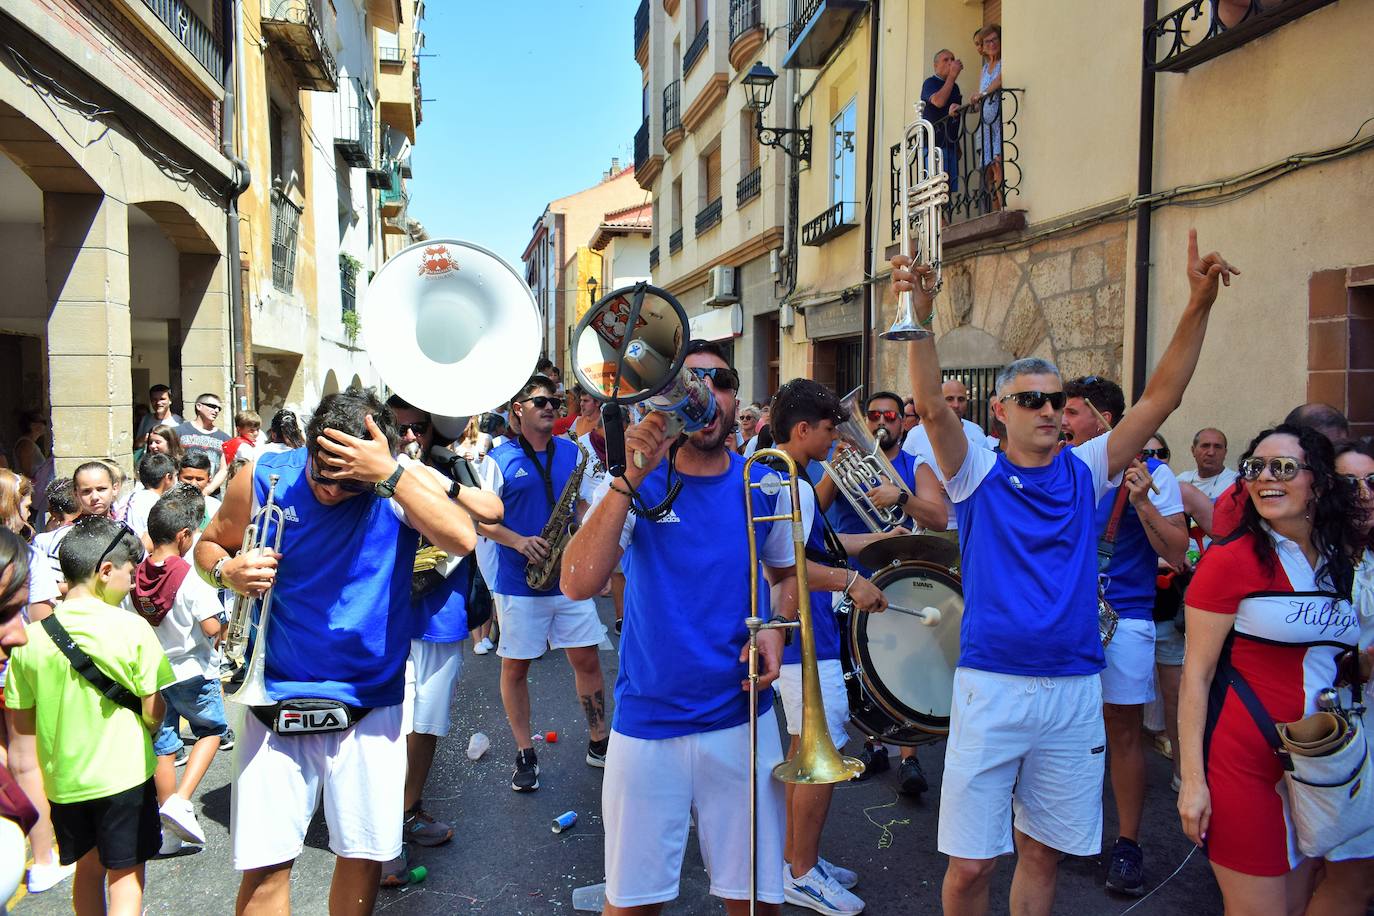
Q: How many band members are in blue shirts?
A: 8